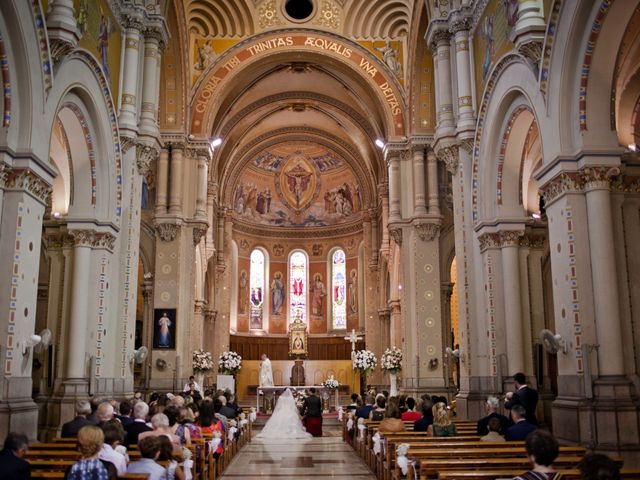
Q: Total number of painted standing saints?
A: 4